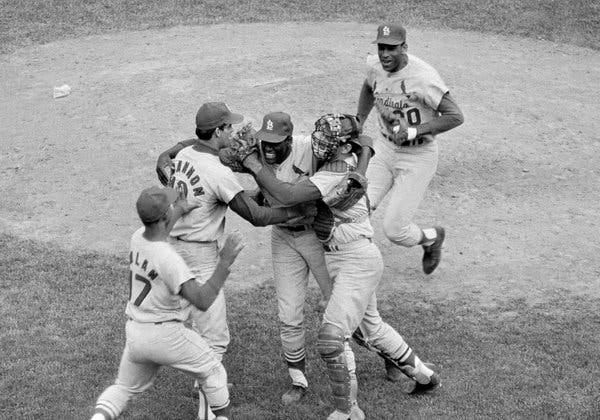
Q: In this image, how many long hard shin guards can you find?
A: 2